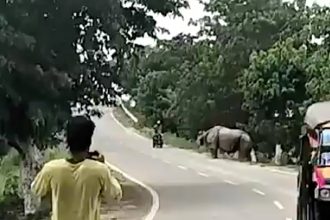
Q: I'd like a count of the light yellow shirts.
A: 1